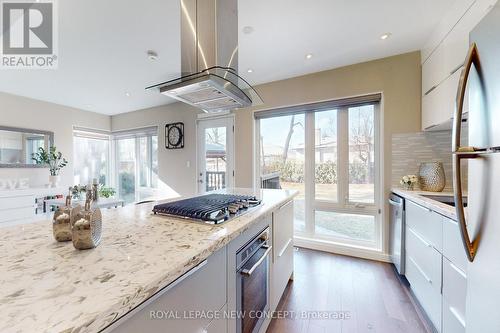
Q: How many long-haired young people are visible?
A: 0